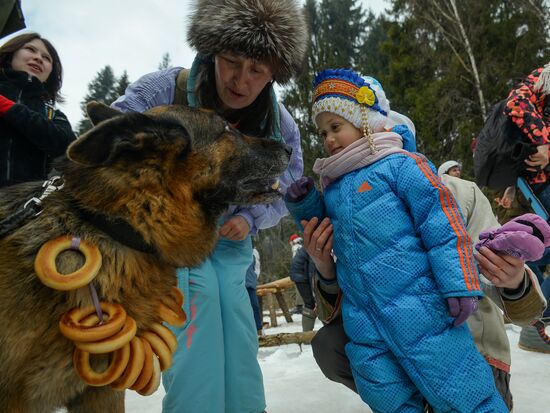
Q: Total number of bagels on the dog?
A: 11